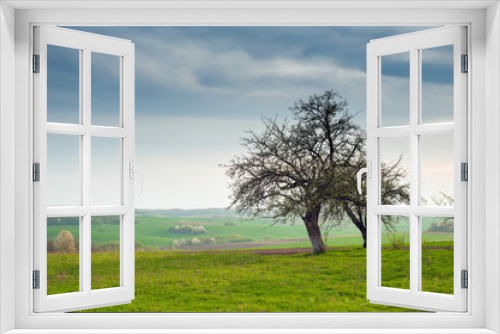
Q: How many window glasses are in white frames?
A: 12